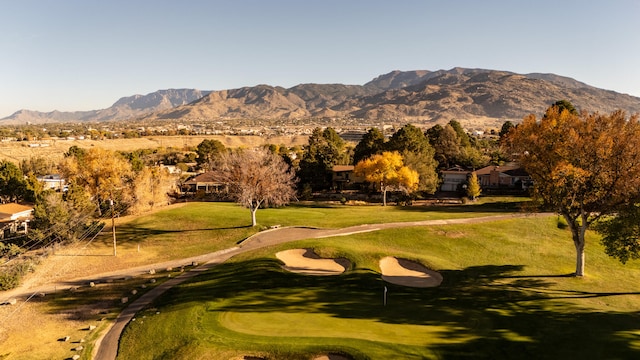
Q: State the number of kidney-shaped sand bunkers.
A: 2